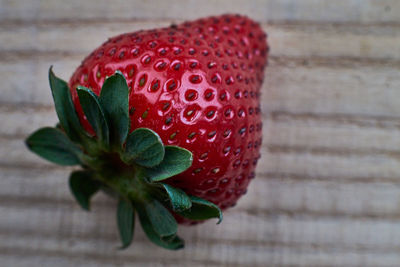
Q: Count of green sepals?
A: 12